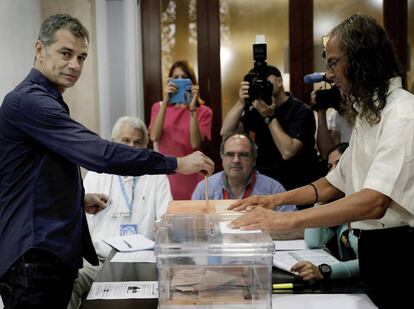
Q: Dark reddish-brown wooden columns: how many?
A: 4